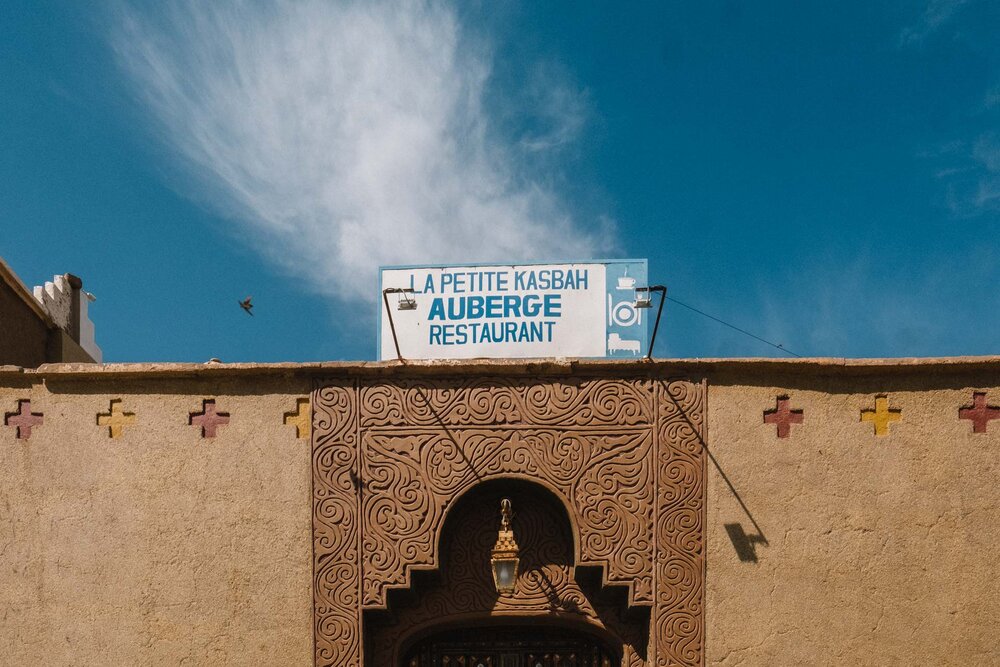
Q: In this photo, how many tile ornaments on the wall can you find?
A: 7